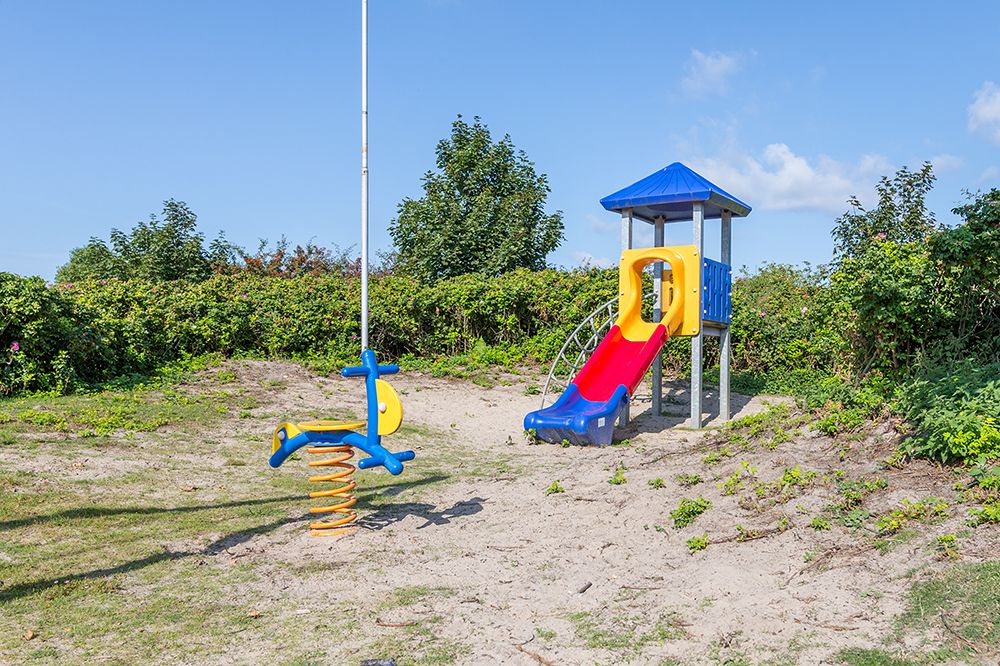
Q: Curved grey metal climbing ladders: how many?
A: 1